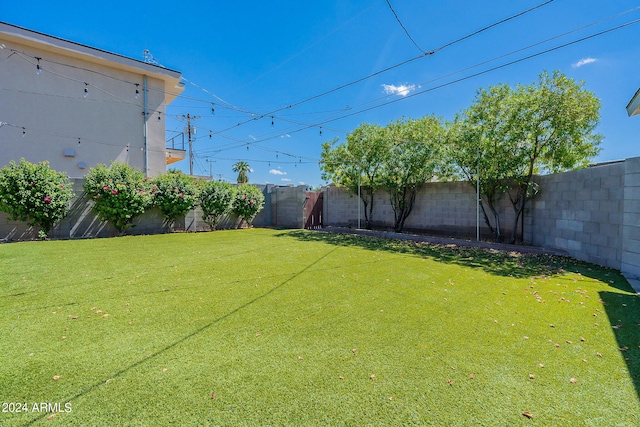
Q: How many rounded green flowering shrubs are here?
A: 5